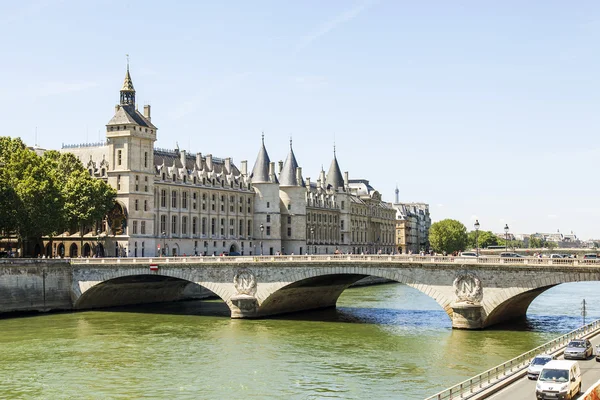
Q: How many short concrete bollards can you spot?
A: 0